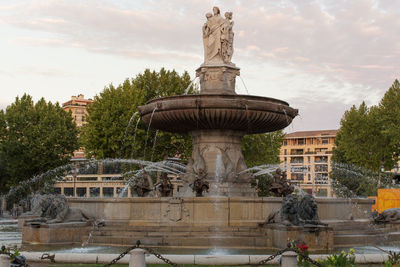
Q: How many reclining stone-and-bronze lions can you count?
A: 4